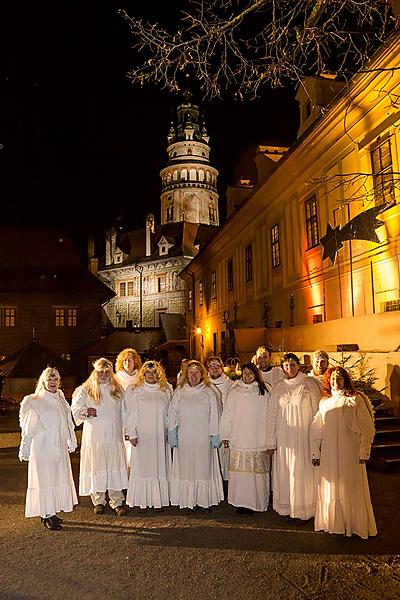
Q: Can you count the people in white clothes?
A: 11